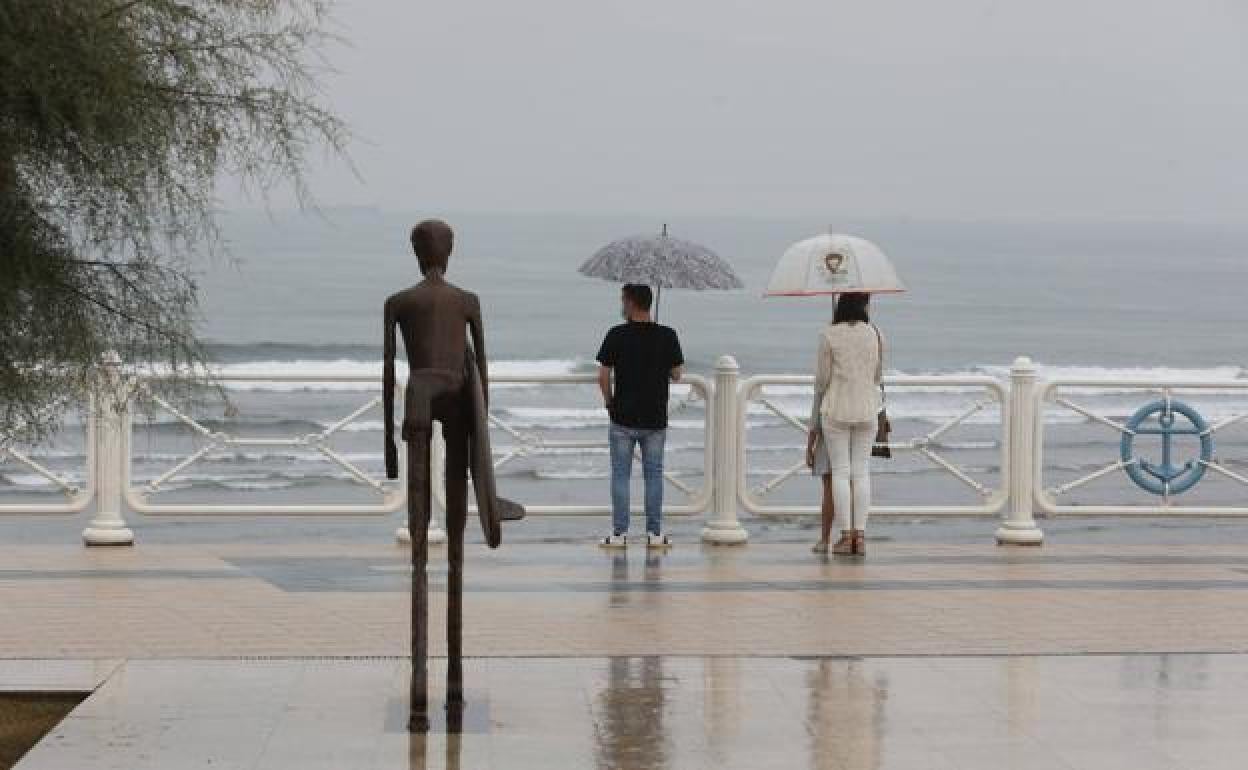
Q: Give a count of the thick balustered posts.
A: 4